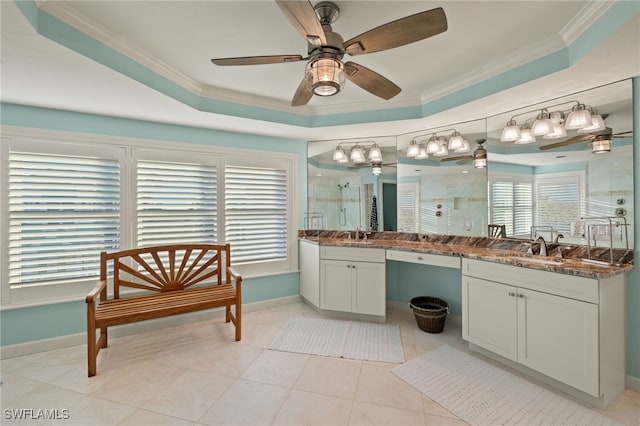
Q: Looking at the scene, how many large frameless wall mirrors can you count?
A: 3